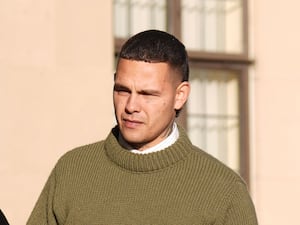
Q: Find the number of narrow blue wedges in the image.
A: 0